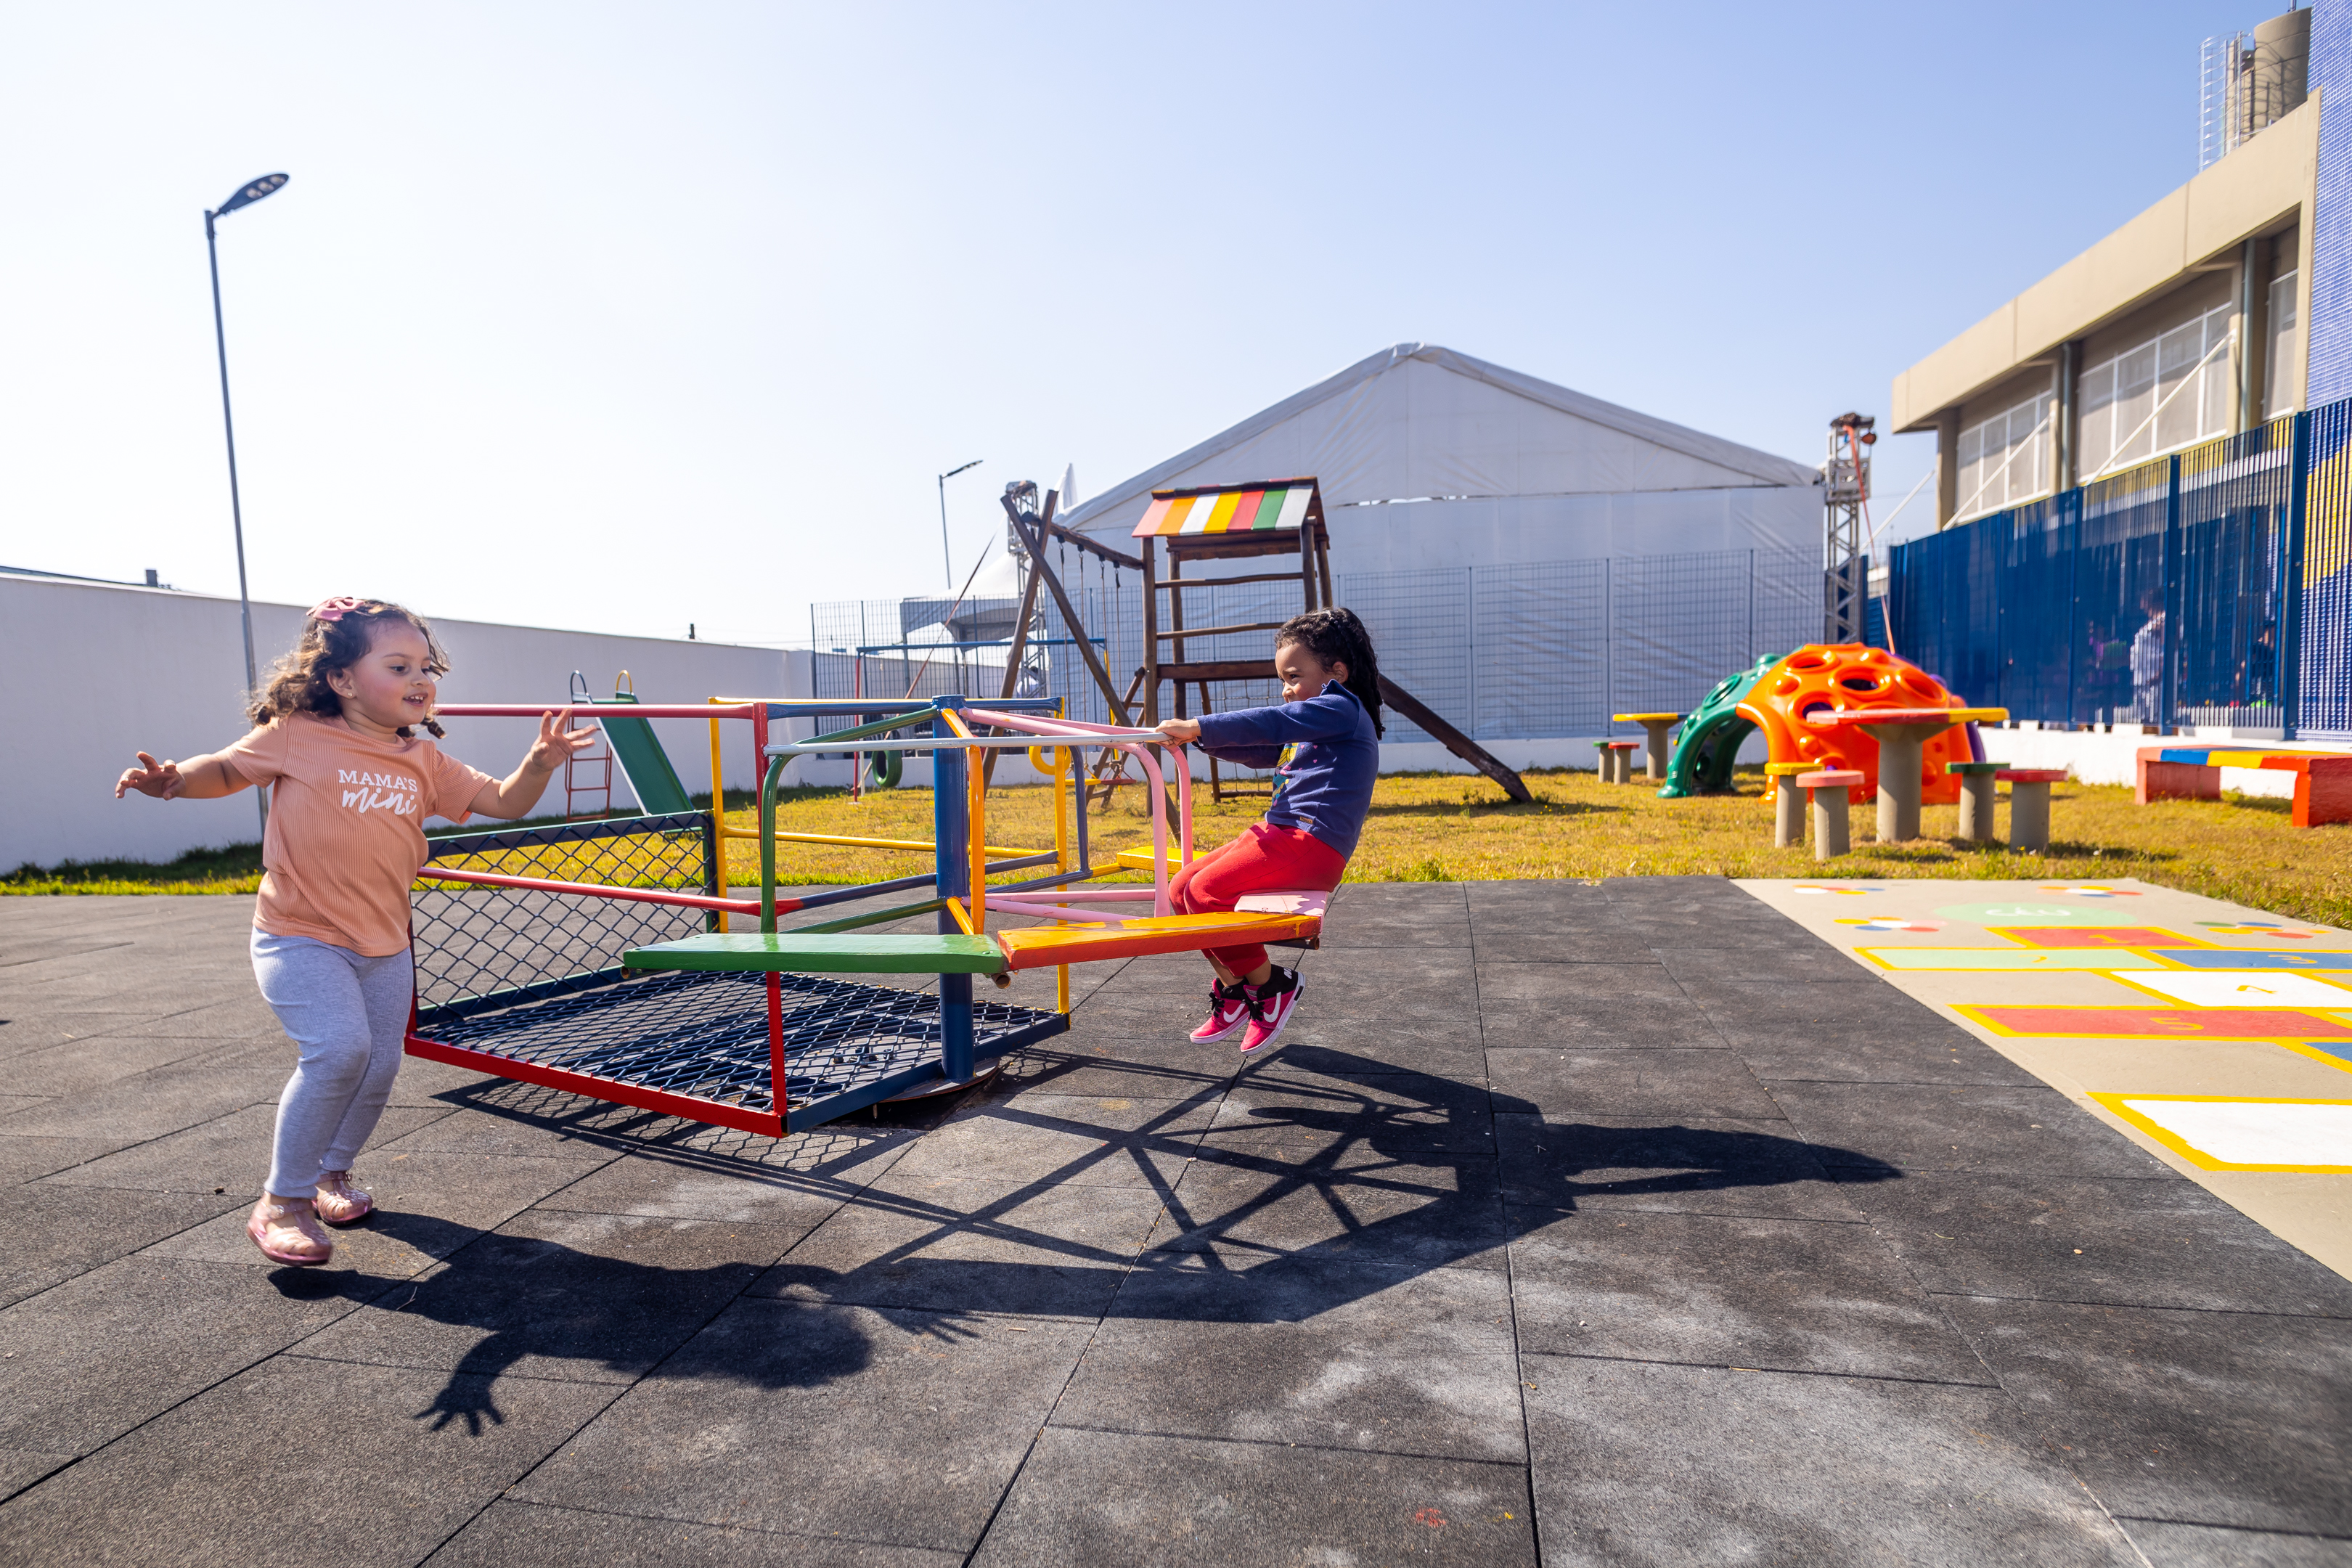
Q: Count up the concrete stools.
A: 6